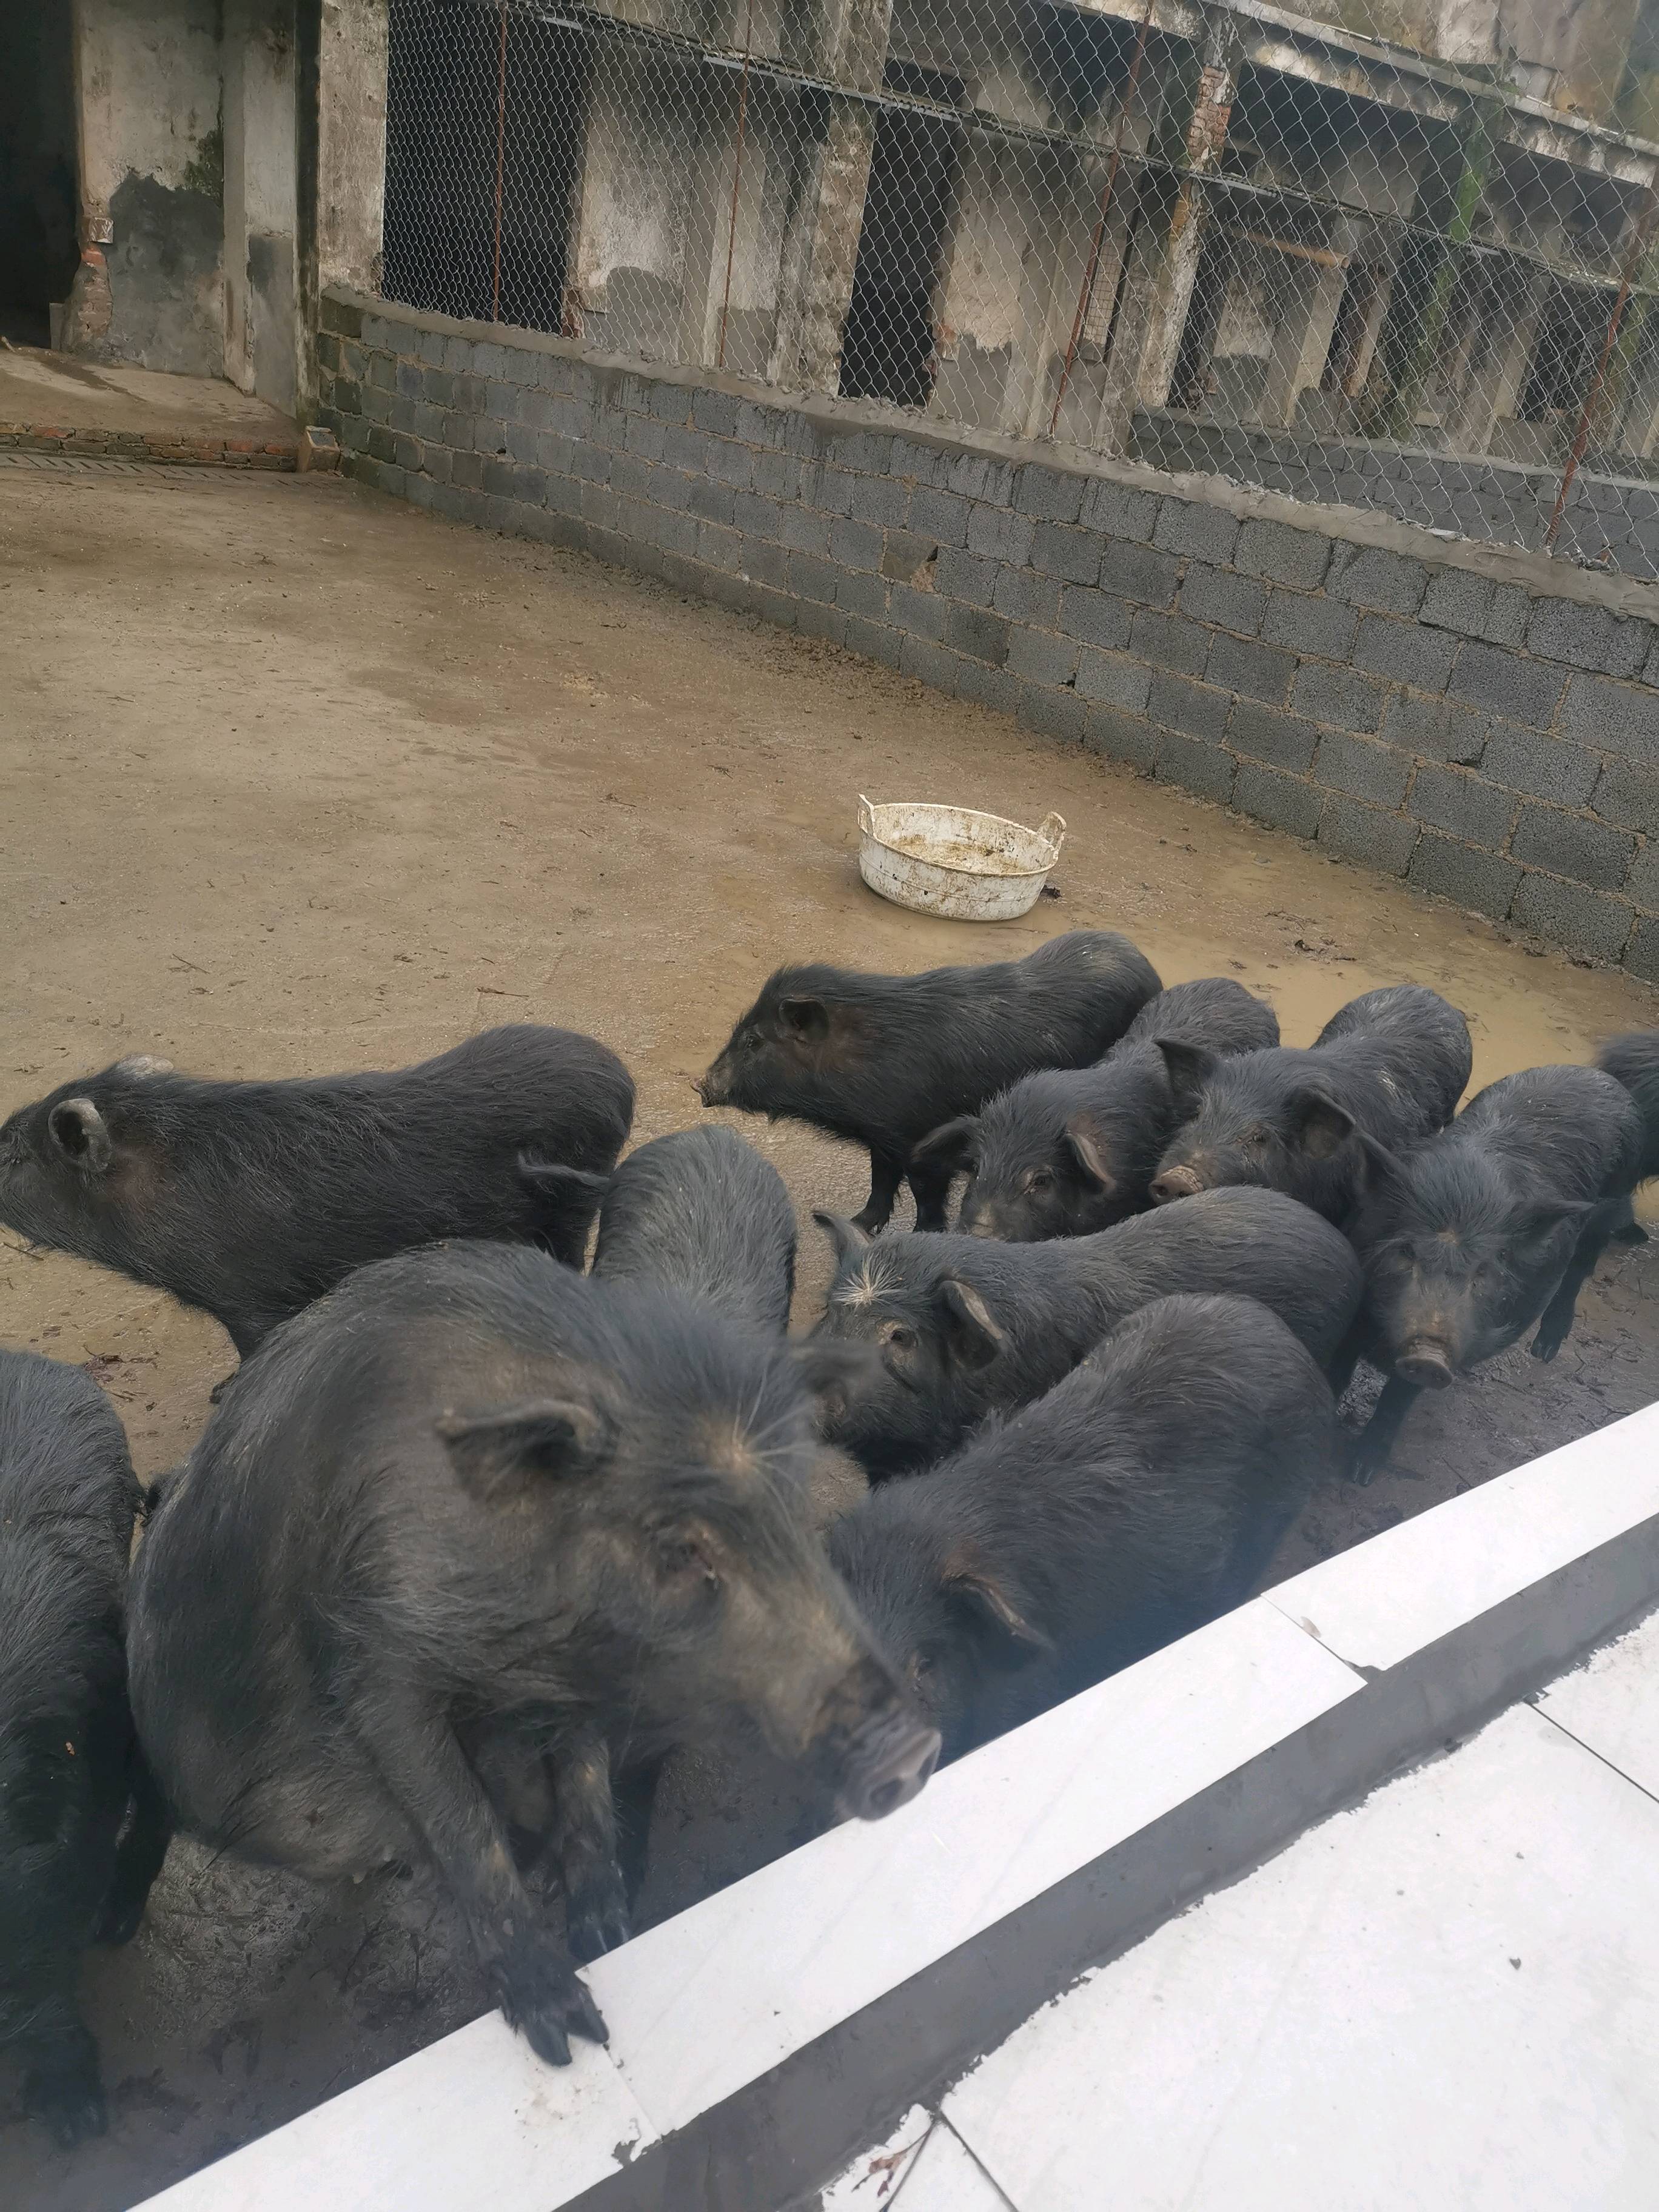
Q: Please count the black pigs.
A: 11